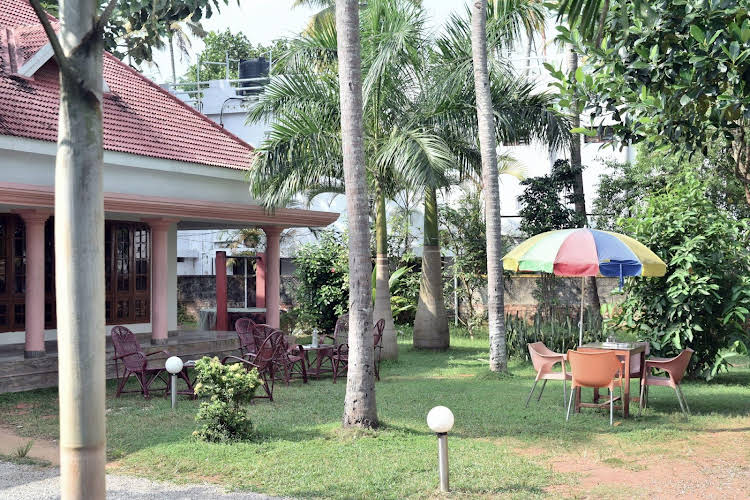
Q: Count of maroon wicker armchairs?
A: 6